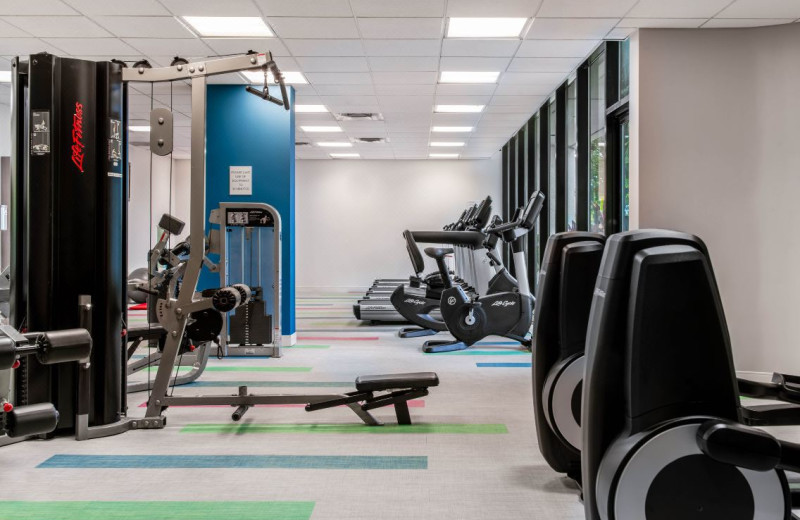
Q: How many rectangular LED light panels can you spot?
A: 14